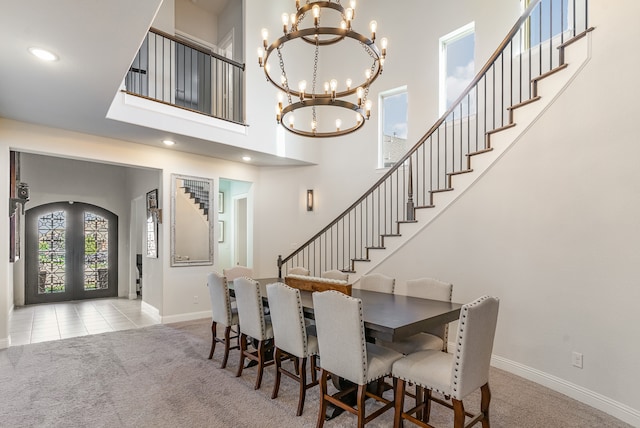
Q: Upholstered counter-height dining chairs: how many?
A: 10